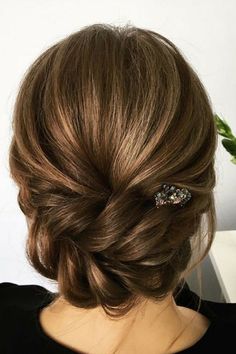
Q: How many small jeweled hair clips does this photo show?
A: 1